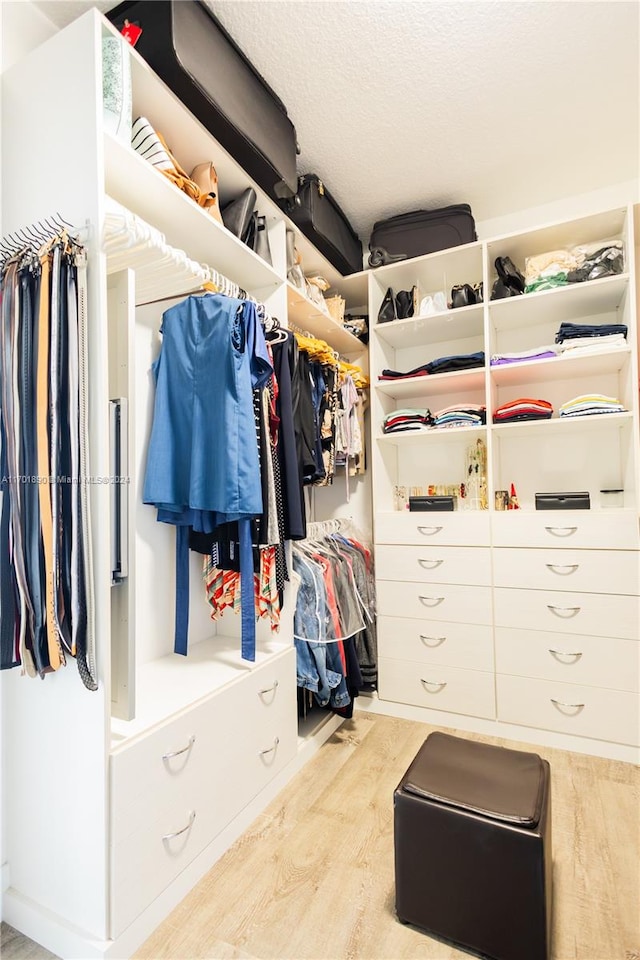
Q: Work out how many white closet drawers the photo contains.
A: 12